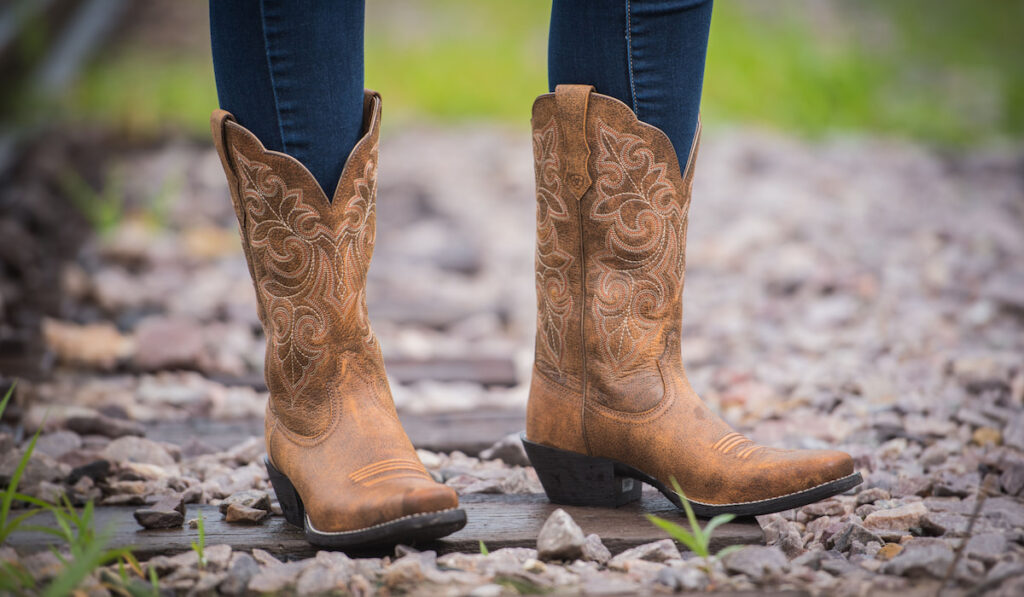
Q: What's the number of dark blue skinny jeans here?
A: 1